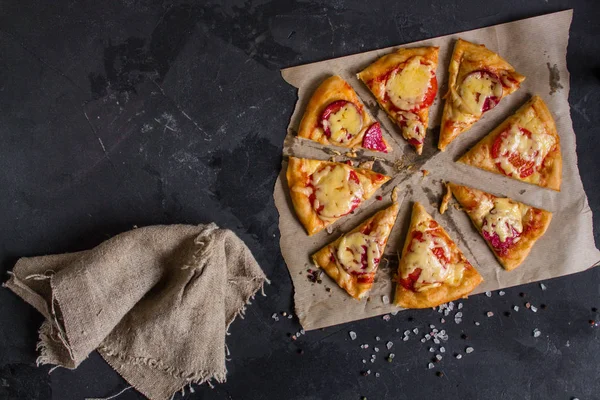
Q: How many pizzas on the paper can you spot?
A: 8